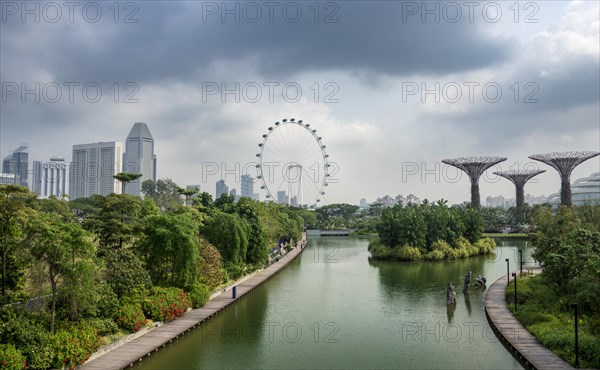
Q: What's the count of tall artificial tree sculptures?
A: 3